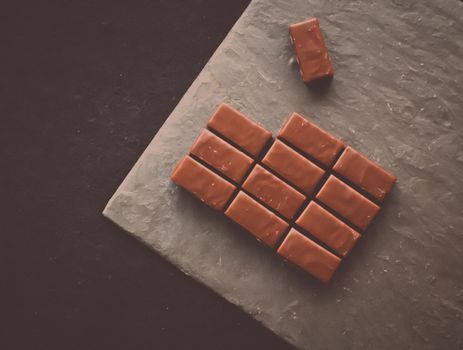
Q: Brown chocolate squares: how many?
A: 12